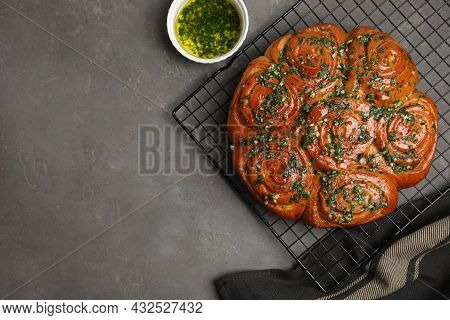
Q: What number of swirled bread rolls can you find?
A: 7